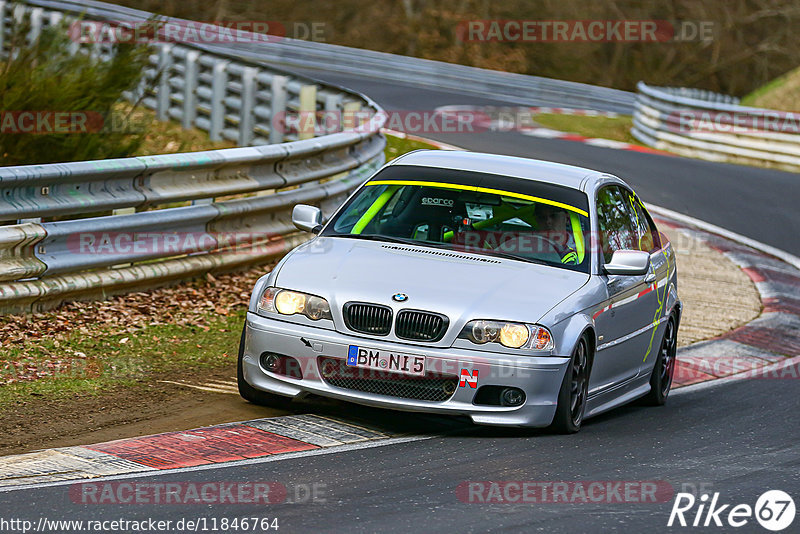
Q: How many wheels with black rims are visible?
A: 2